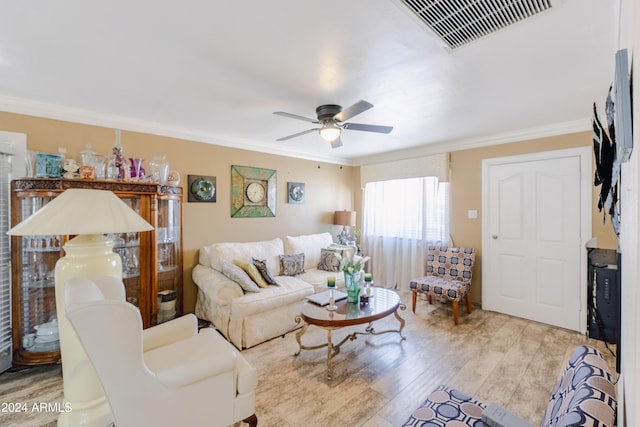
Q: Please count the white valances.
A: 1